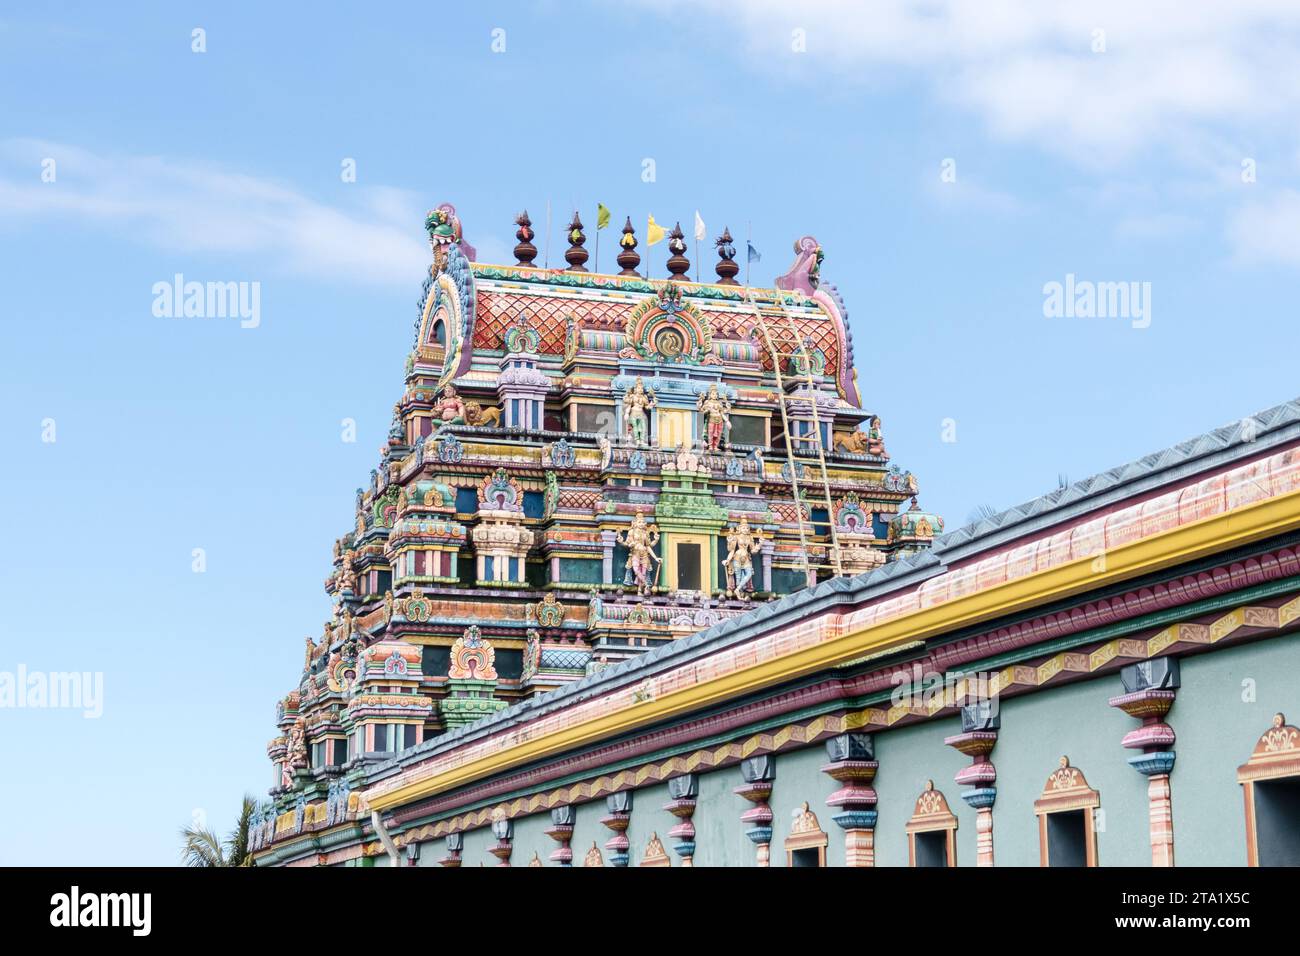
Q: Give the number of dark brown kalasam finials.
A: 5